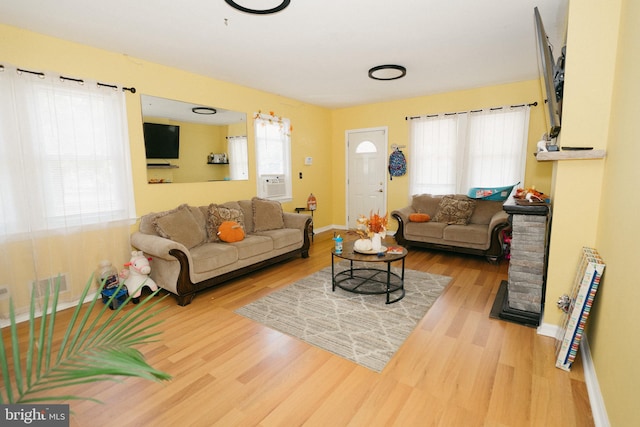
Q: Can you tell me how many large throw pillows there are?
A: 4